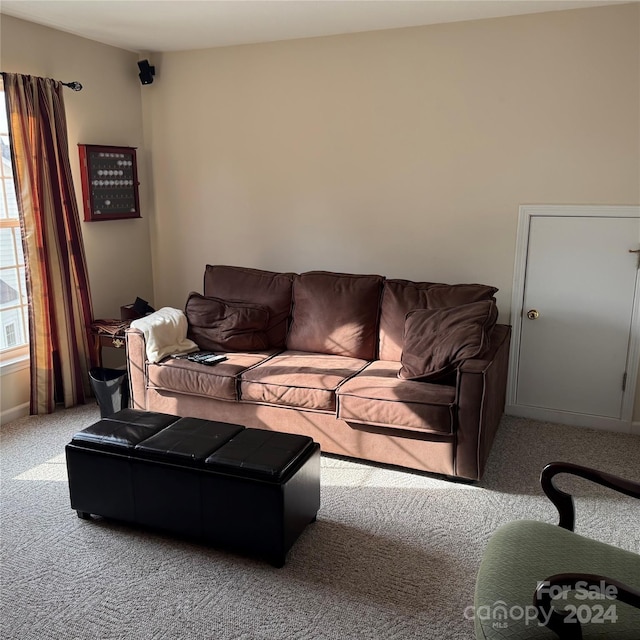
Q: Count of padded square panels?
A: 3